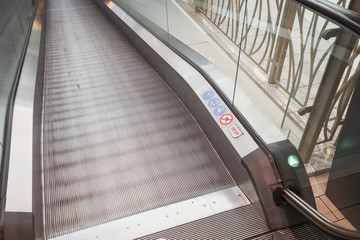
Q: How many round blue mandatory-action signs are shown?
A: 3